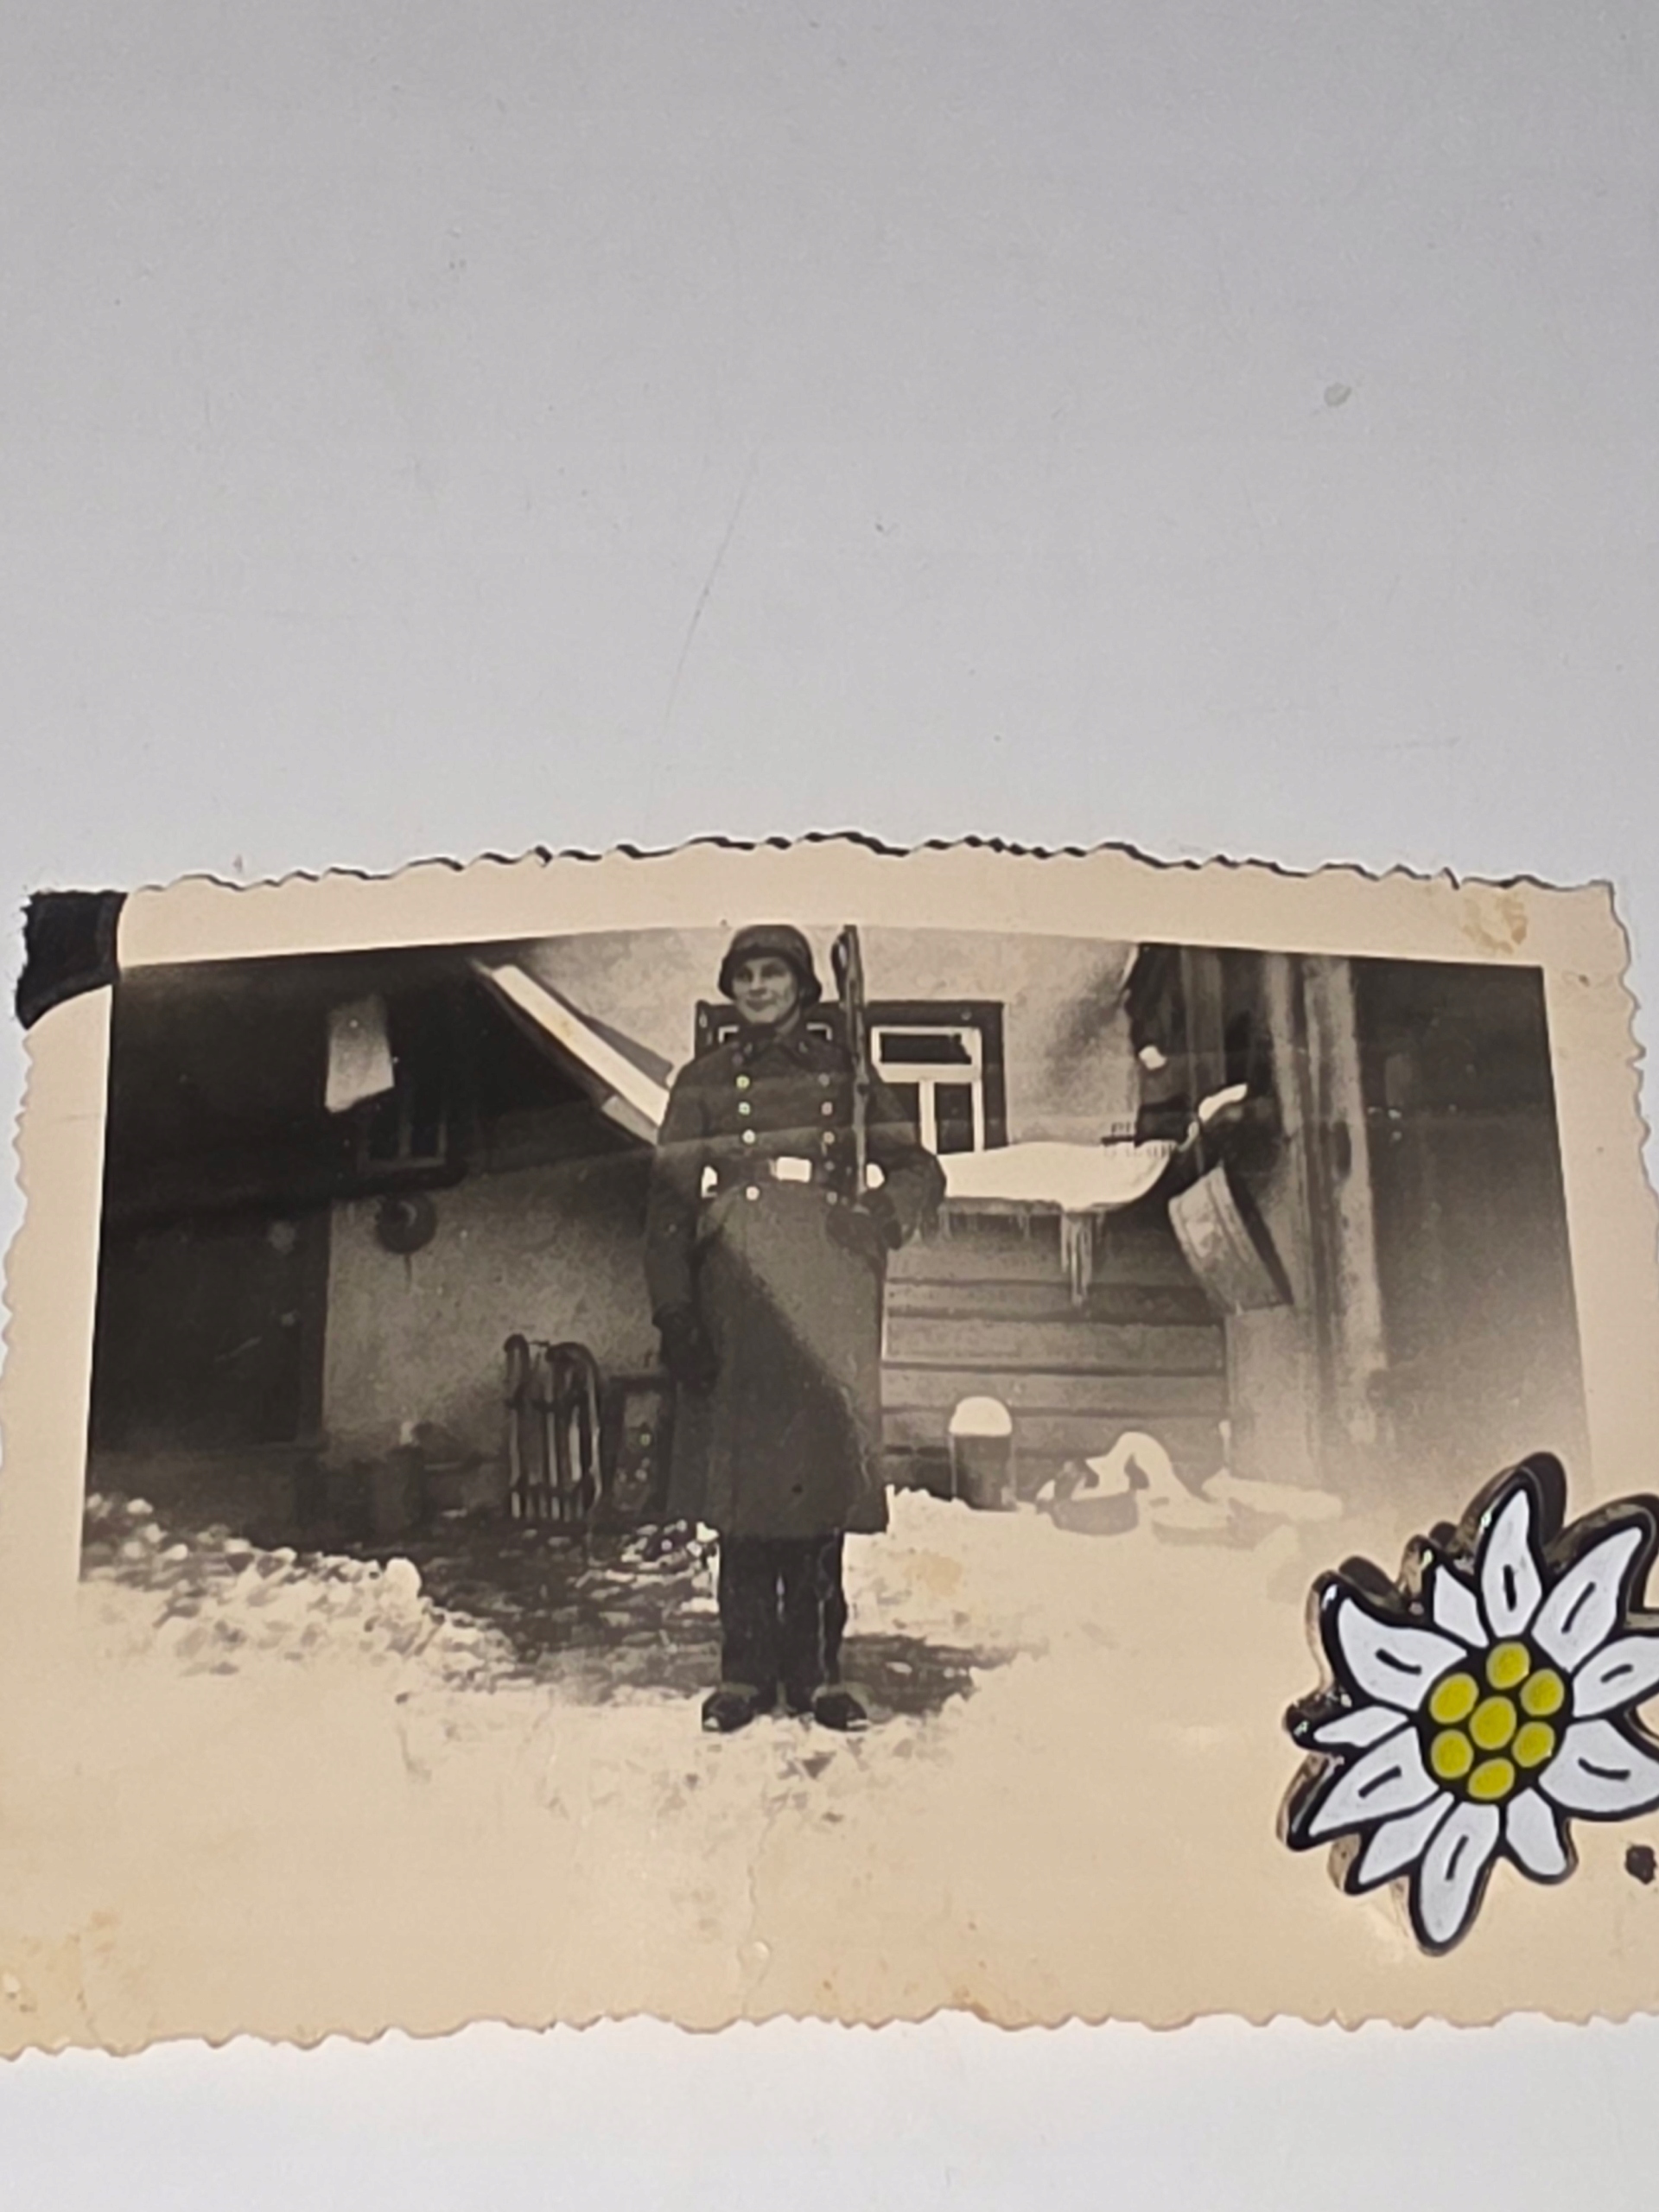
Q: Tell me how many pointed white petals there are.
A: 11